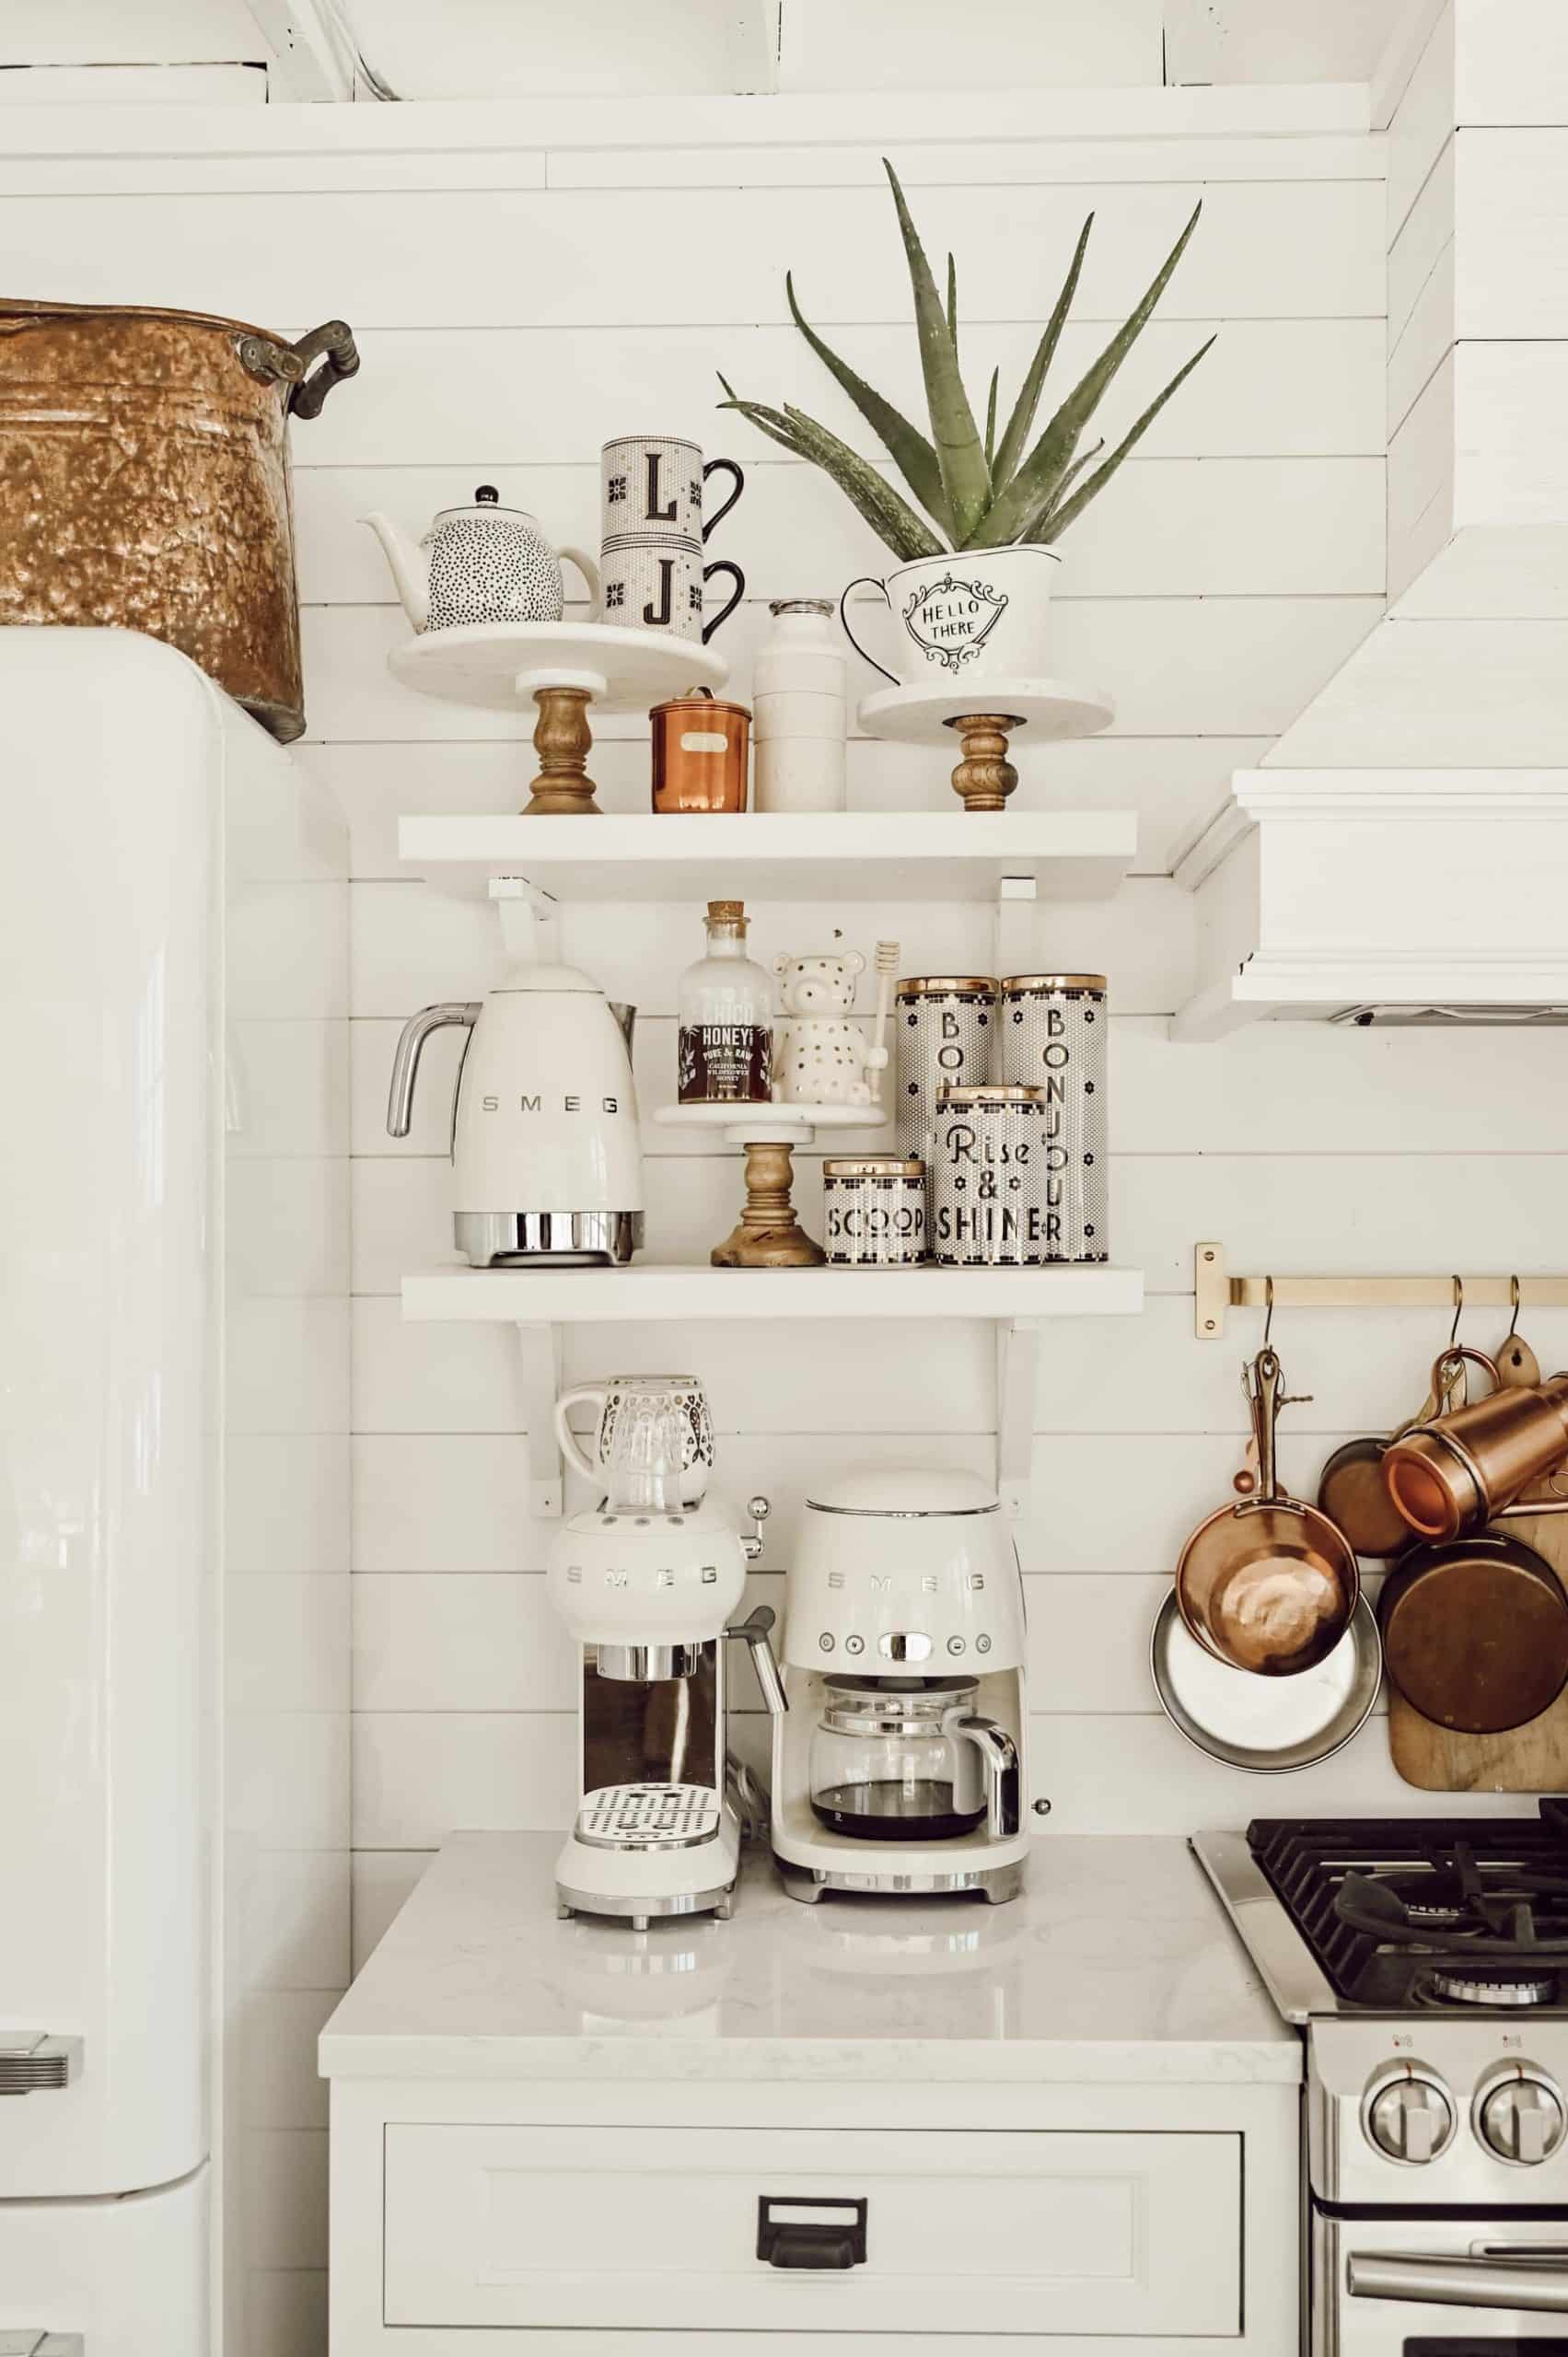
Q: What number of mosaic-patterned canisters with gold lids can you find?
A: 4